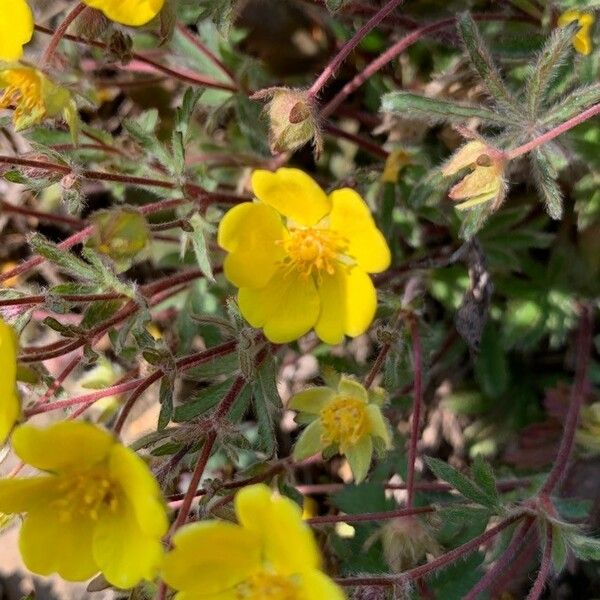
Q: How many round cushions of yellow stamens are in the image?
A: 5